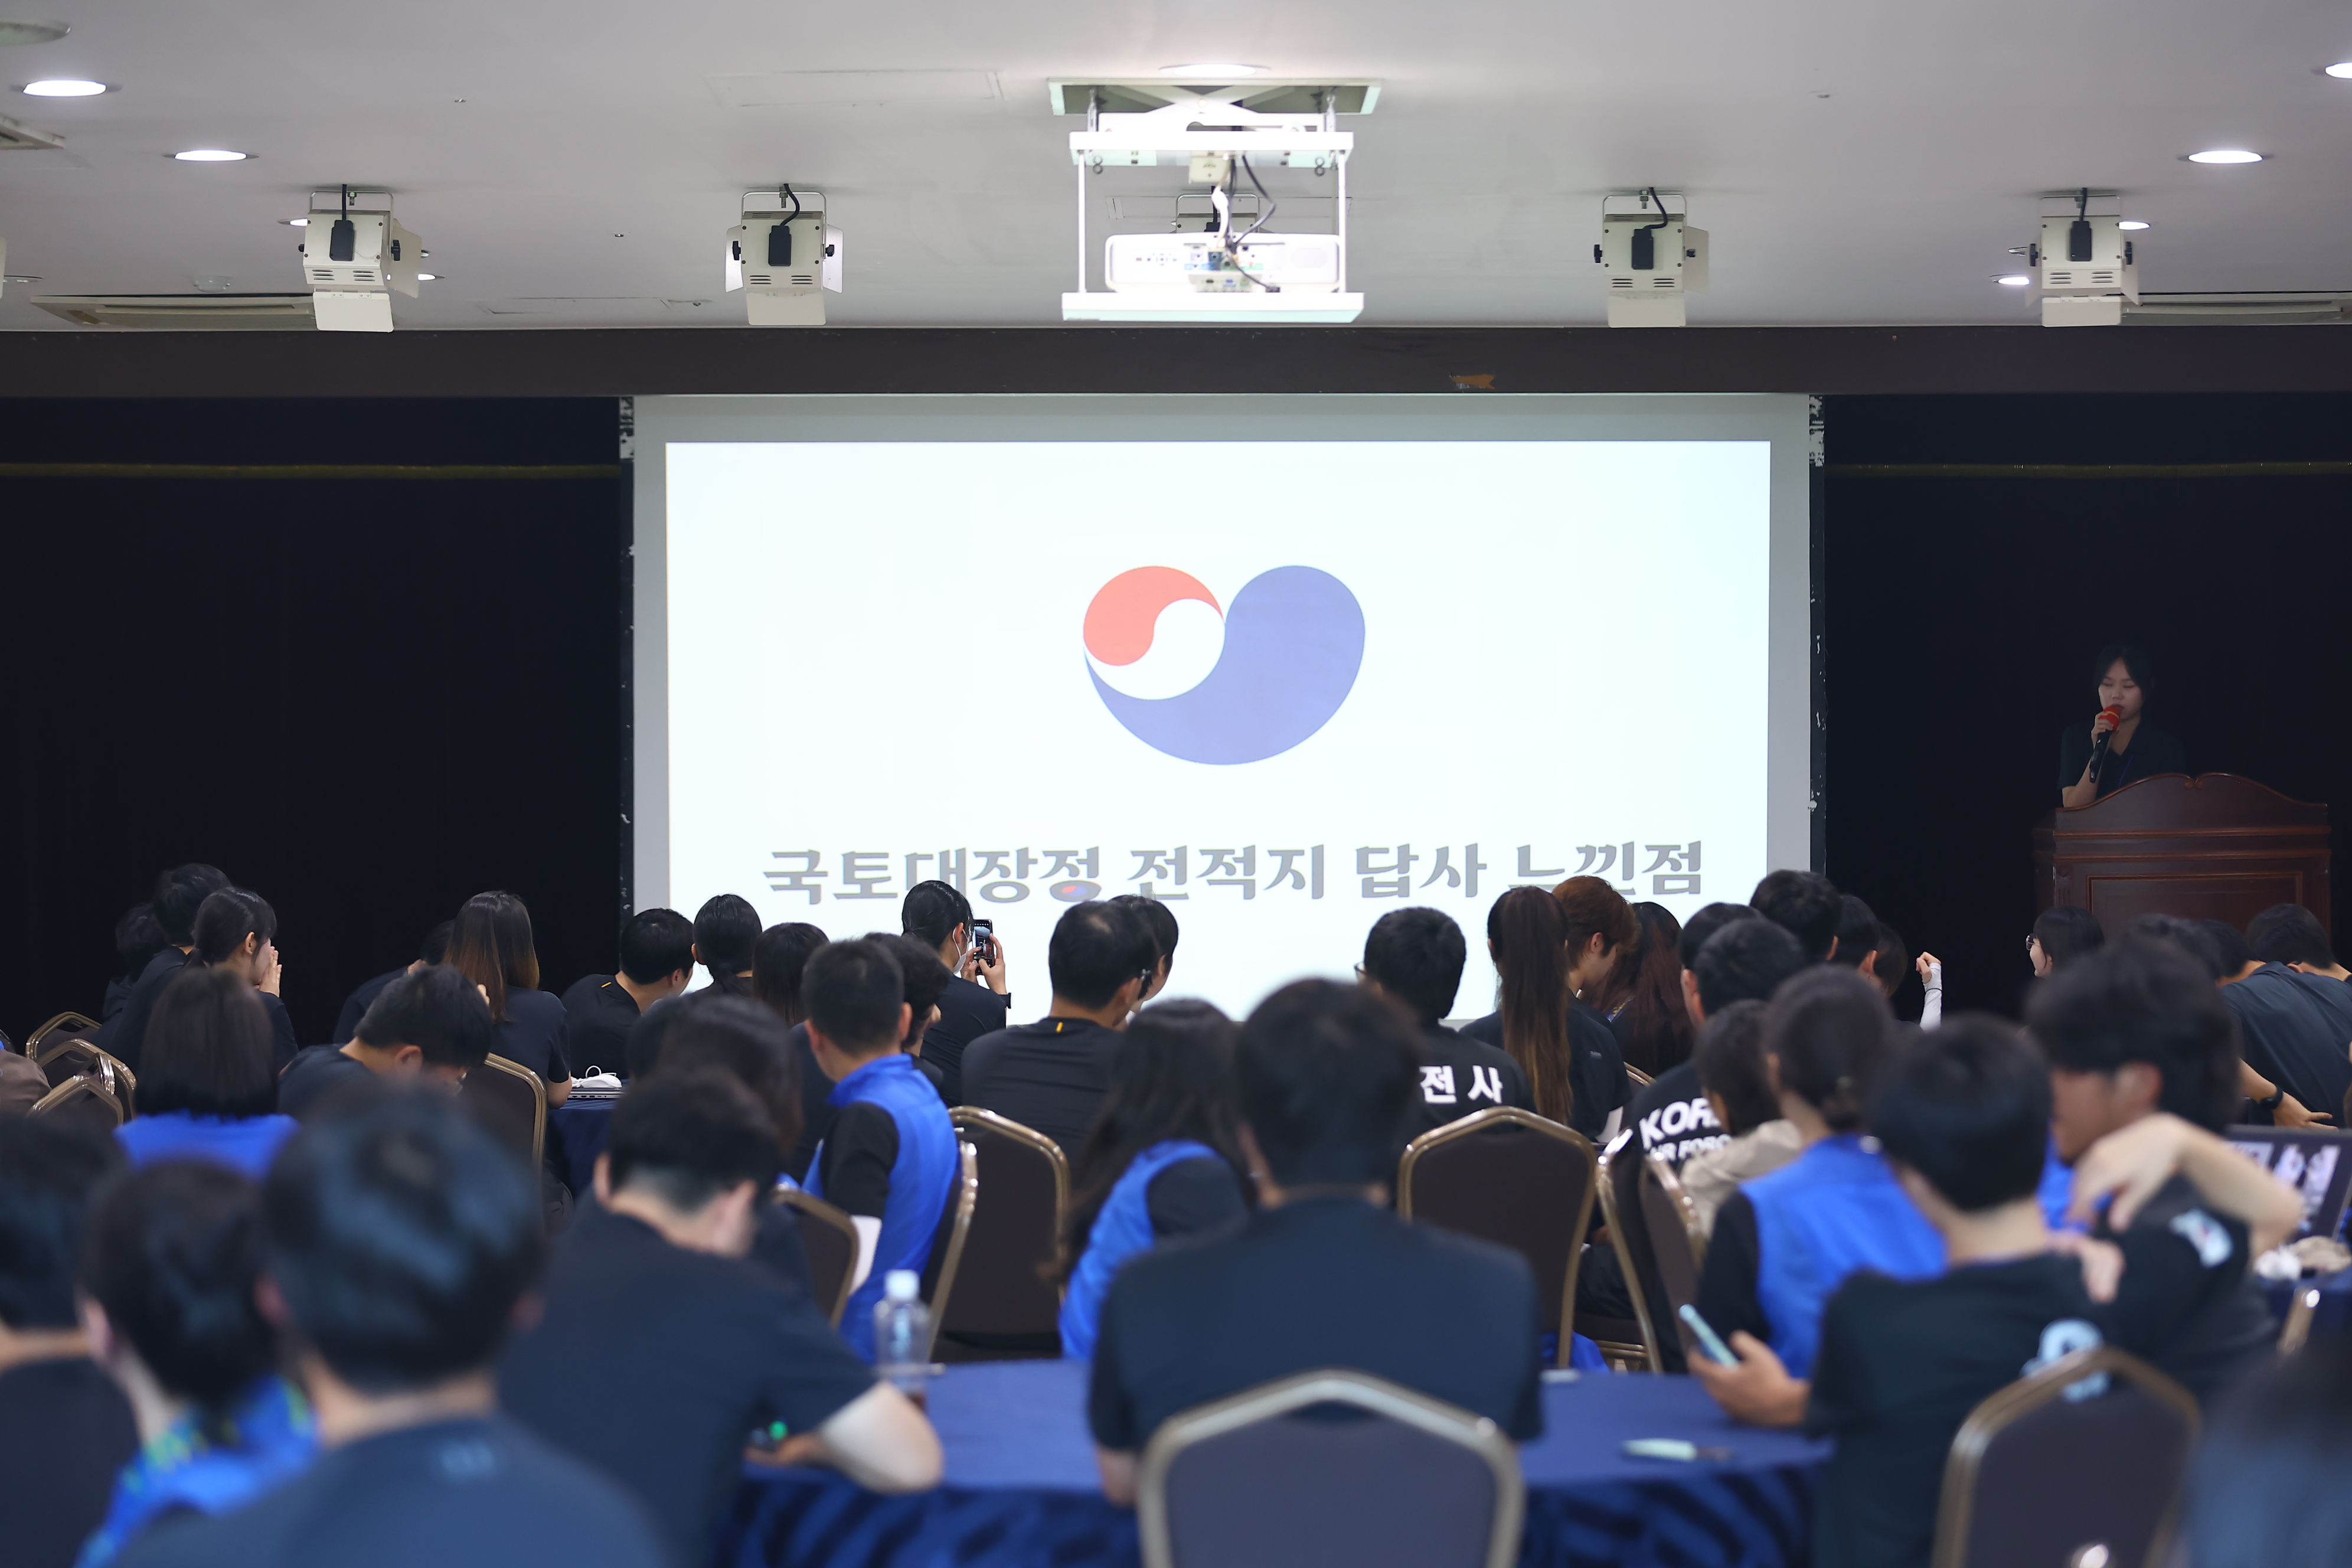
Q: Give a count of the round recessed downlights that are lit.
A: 9